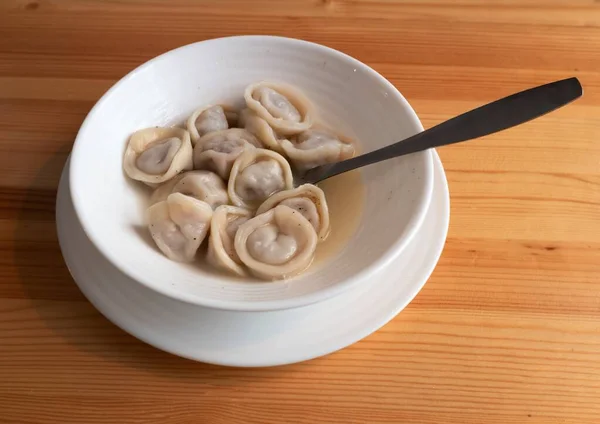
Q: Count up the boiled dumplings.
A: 12